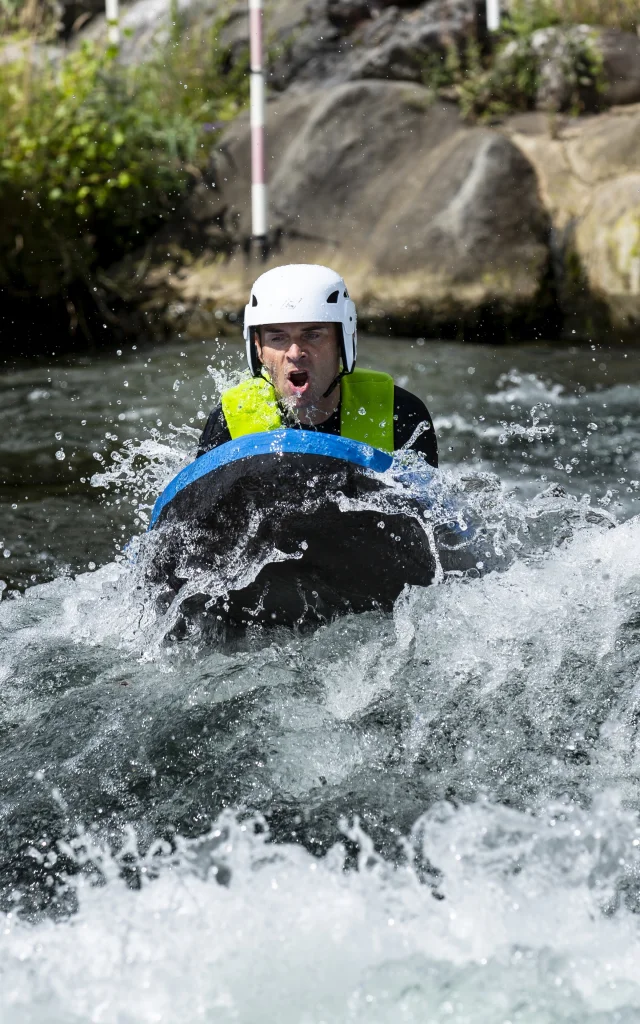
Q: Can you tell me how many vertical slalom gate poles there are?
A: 3